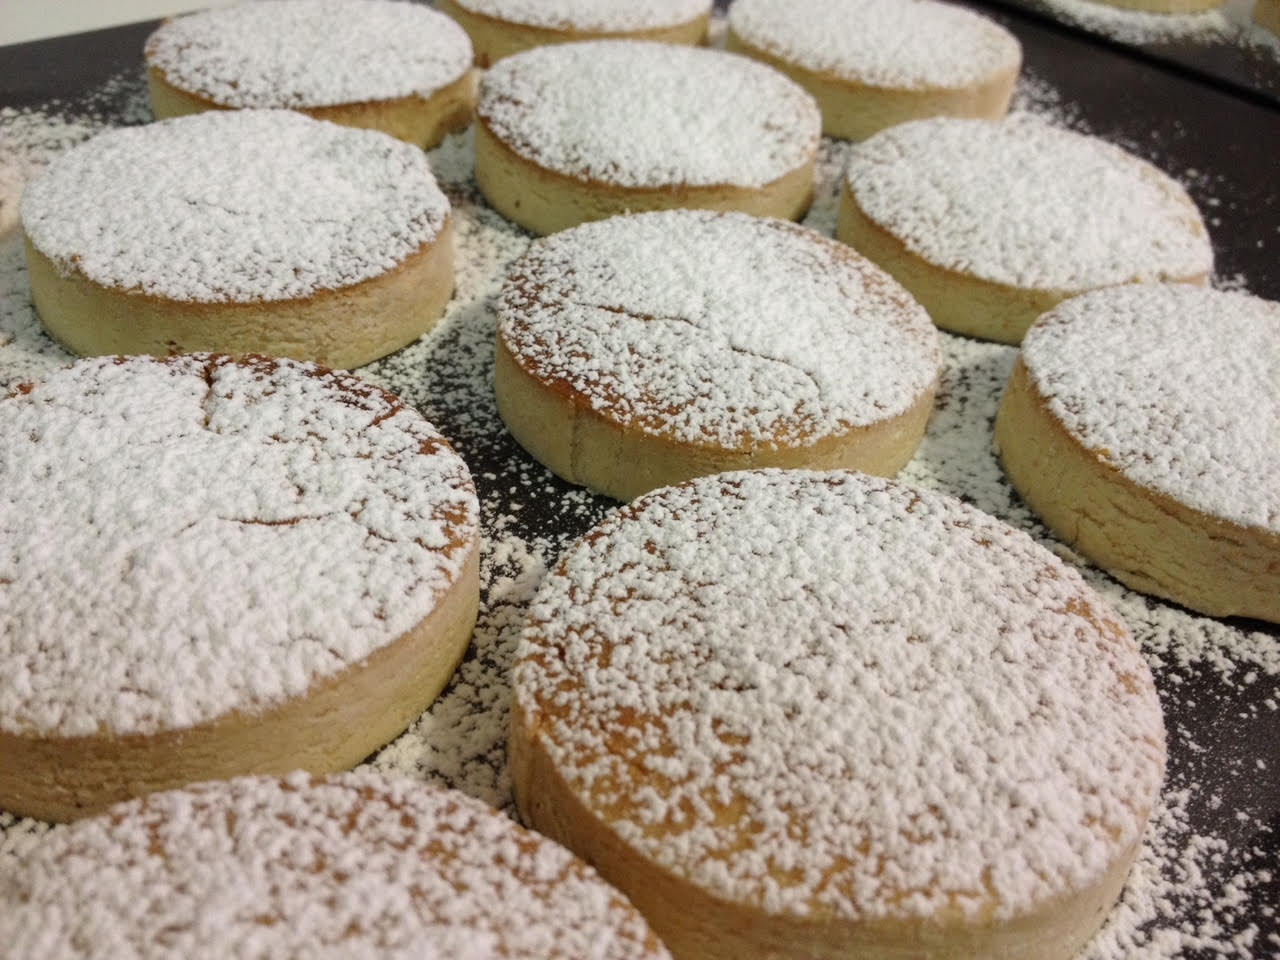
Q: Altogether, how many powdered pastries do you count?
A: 11